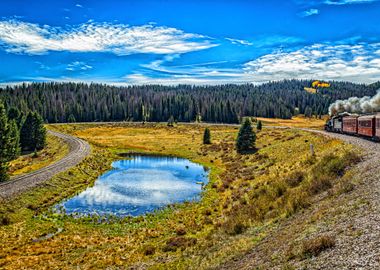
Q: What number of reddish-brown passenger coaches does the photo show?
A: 3